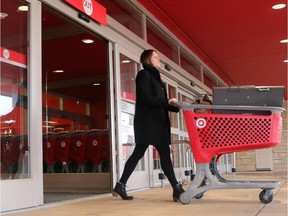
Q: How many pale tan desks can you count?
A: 0